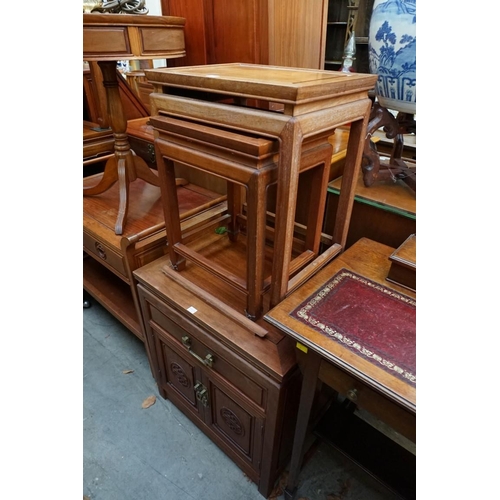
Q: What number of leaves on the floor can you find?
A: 2